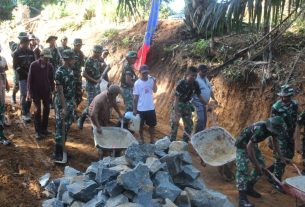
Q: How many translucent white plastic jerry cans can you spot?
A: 1